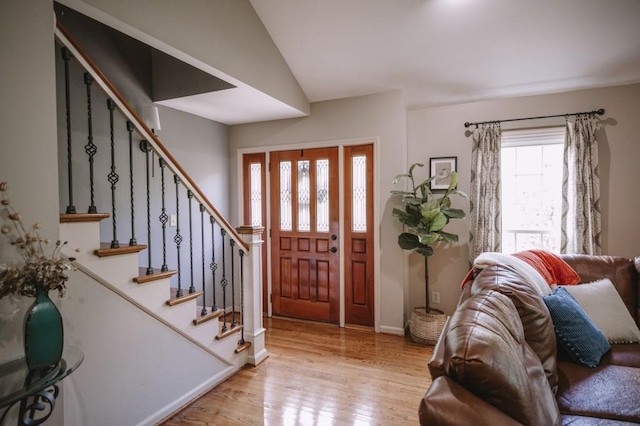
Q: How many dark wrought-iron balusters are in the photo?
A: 13